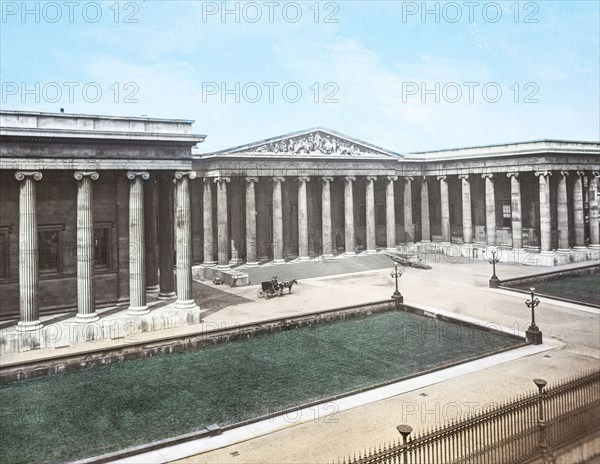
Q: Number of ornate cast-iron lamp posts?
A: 3